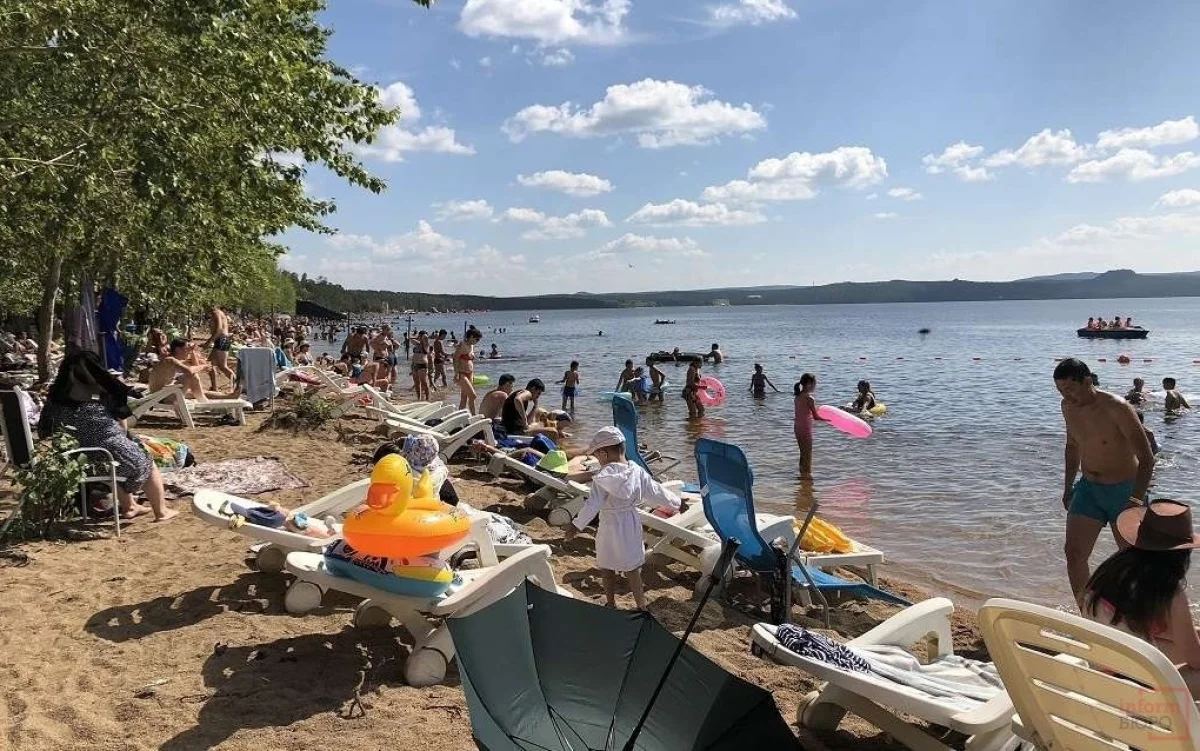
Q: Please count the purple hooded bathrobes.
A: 0